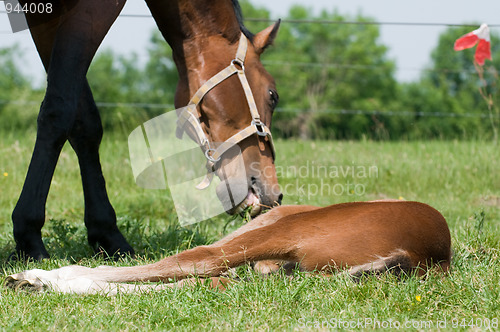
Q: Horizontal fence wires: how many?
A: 3